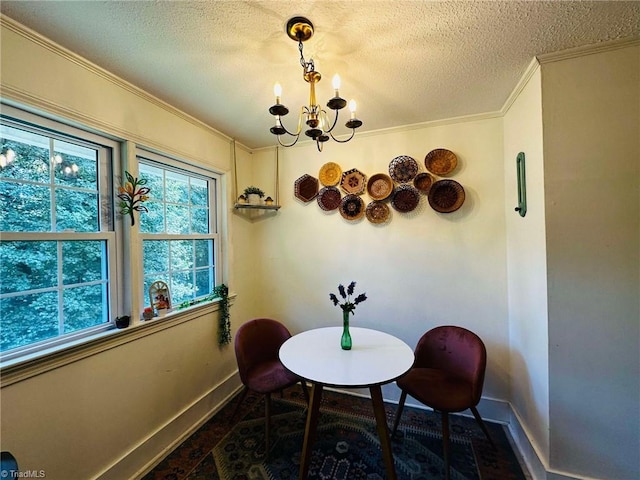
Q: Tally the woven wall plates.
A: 12